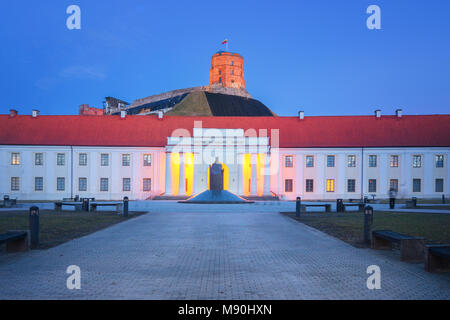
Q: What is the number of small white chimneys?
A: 6